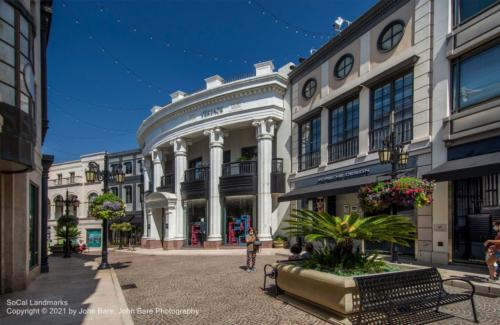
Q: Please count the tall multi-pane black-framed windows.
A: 3